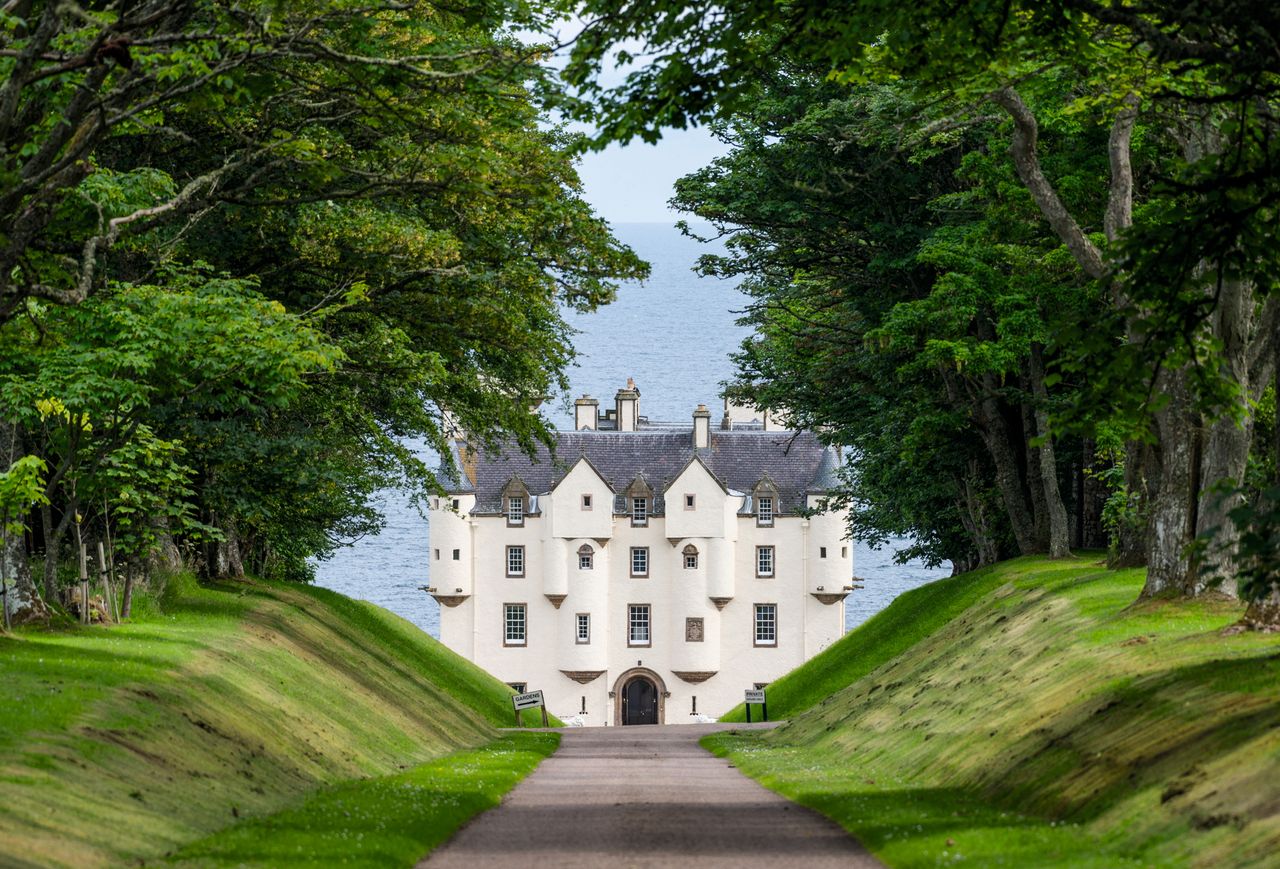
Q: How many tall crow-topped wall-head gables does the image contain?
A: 2